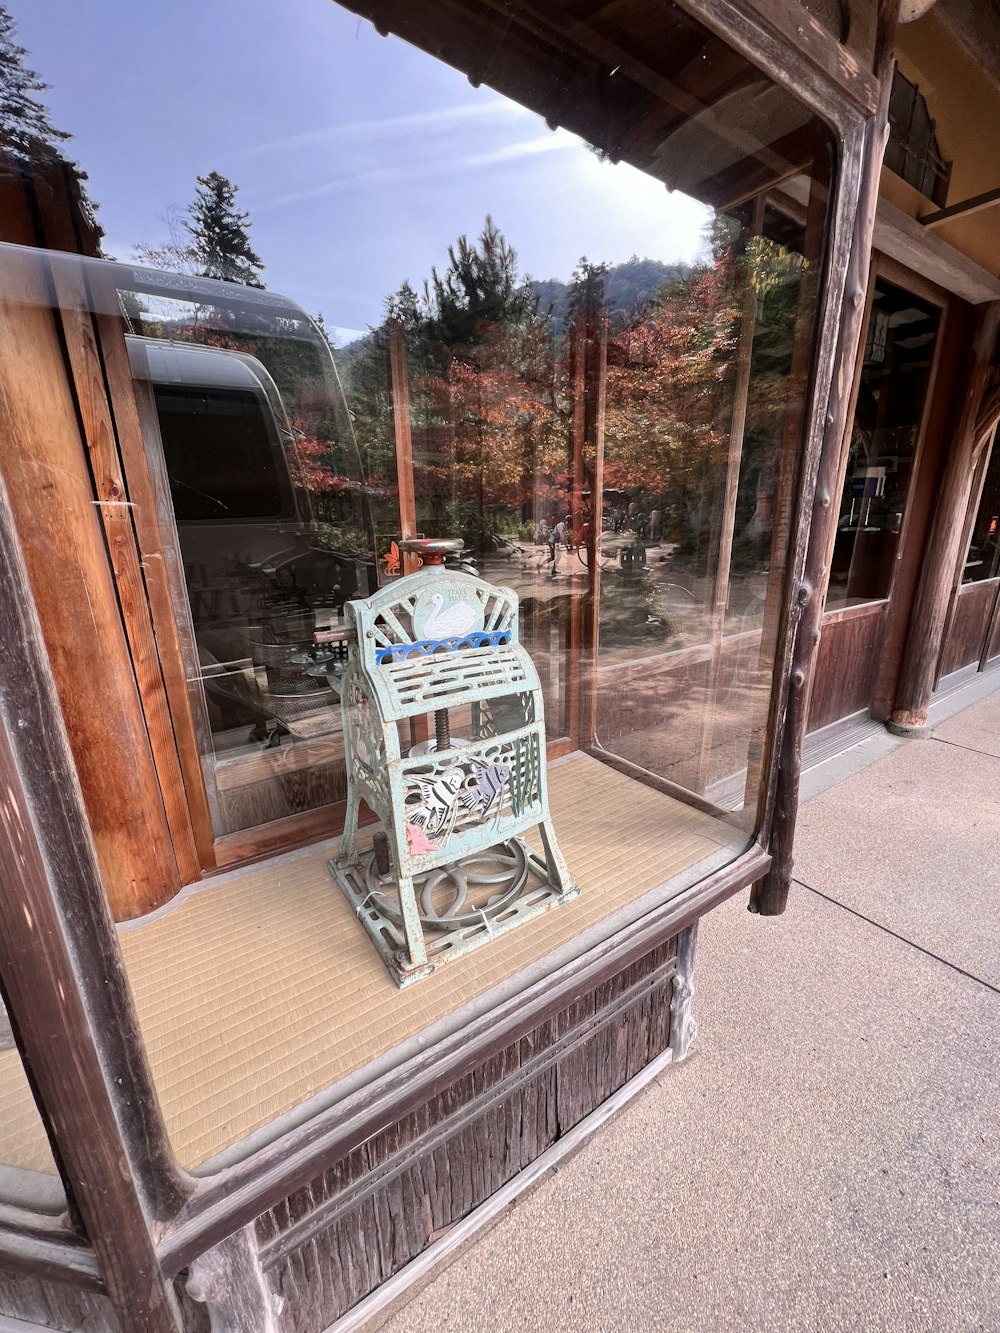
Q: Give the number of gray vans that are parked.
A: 1